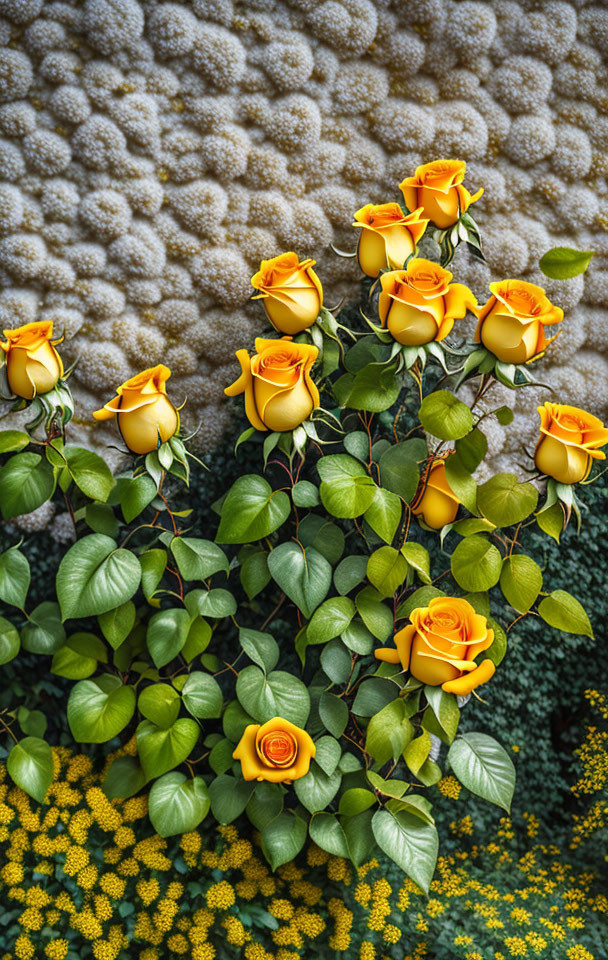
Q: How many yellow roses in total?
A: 12